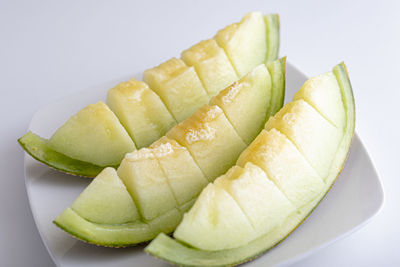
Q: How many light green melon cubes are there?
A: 15